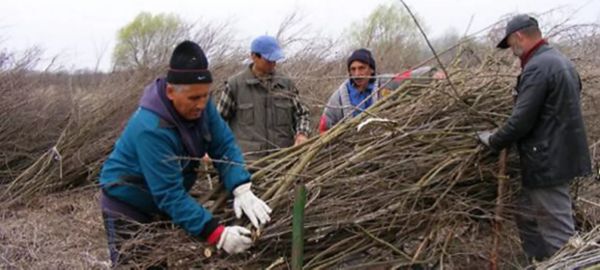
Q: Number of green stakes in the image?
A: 1